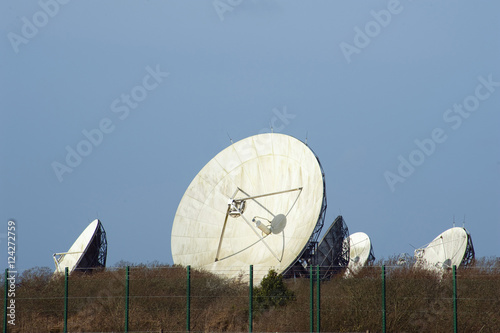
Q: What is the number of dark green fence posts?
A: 9